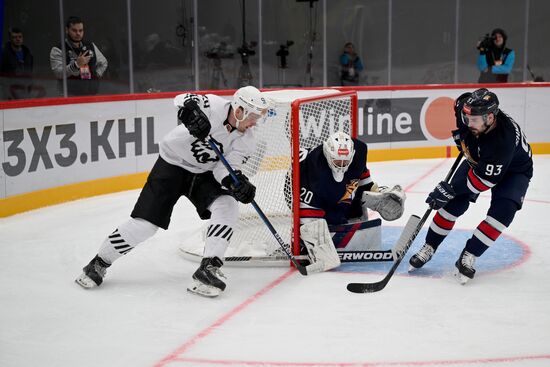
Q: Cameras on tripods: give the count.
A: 3